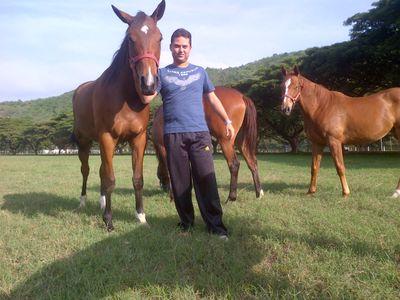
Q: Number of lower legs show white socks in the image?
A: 5